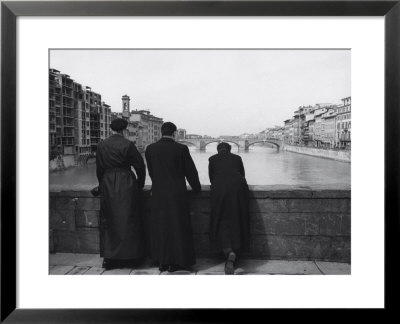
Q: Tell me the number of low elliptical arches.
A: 3